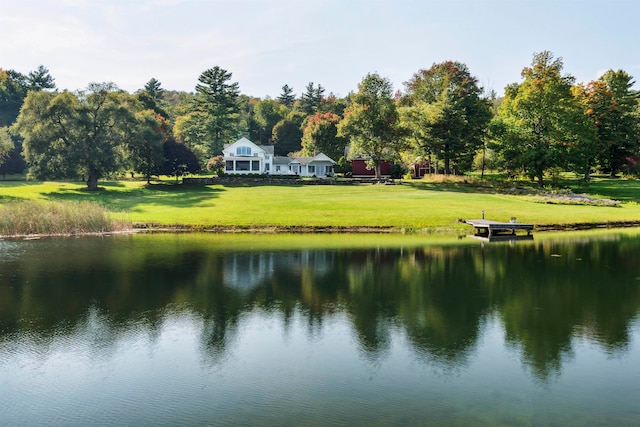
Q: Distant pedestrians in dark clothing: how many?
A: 0